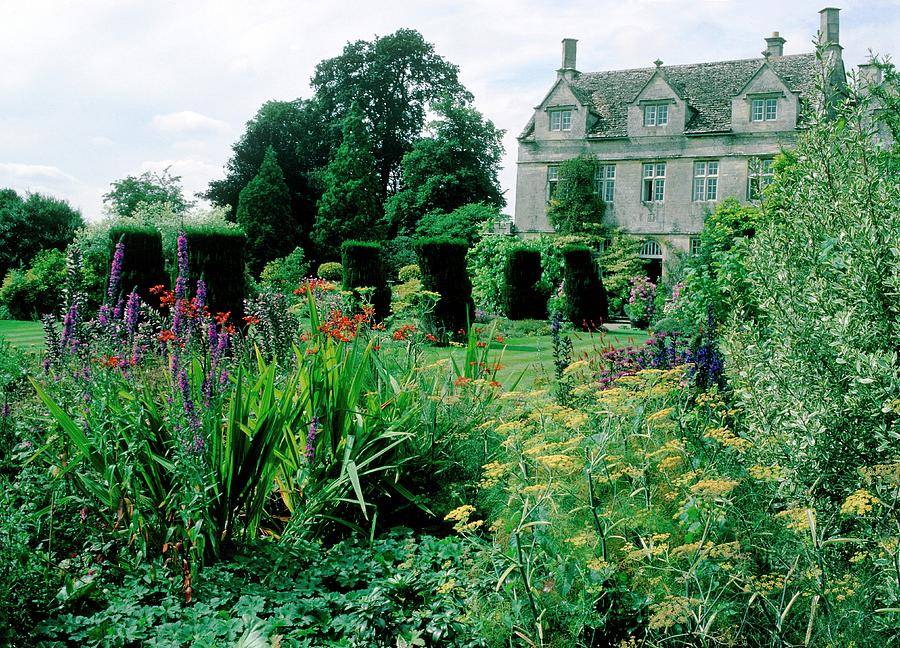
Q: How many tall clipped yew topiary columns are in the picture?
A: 6